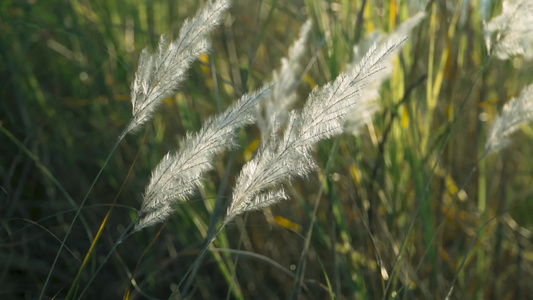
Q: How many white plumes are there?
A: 7